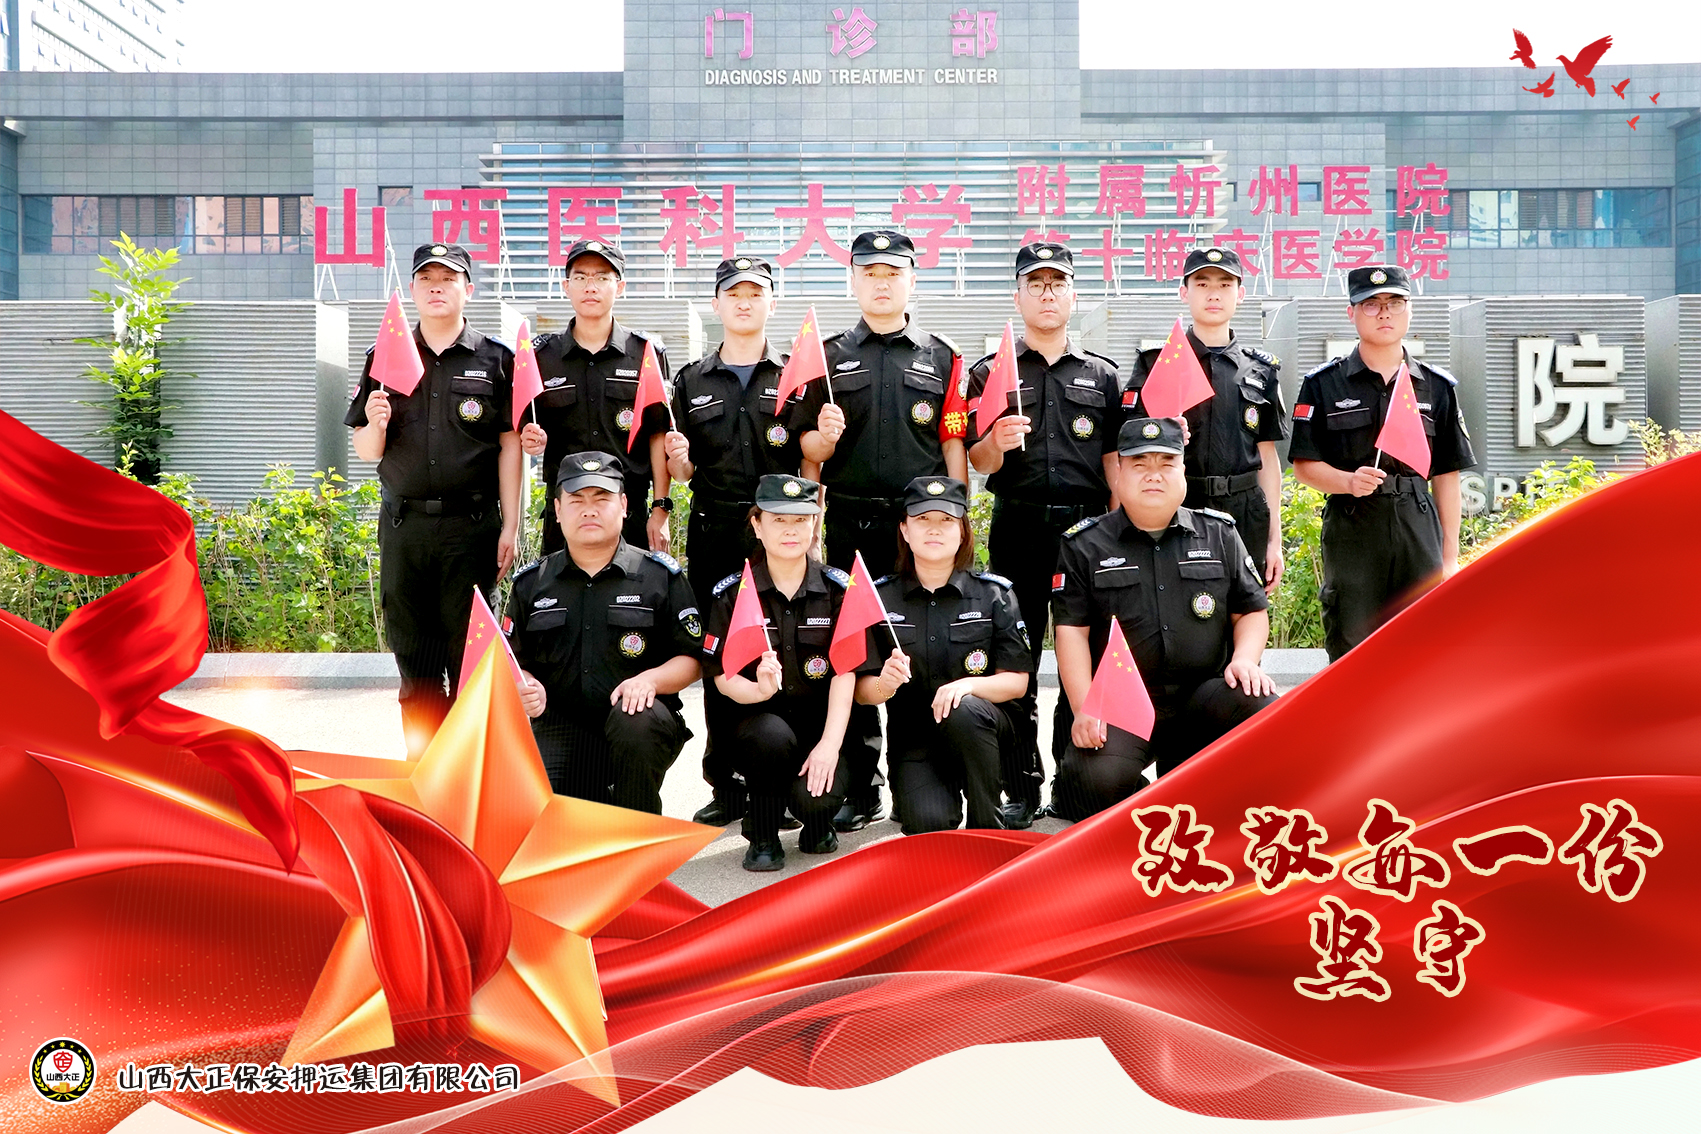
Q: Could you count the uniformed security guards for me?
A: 11